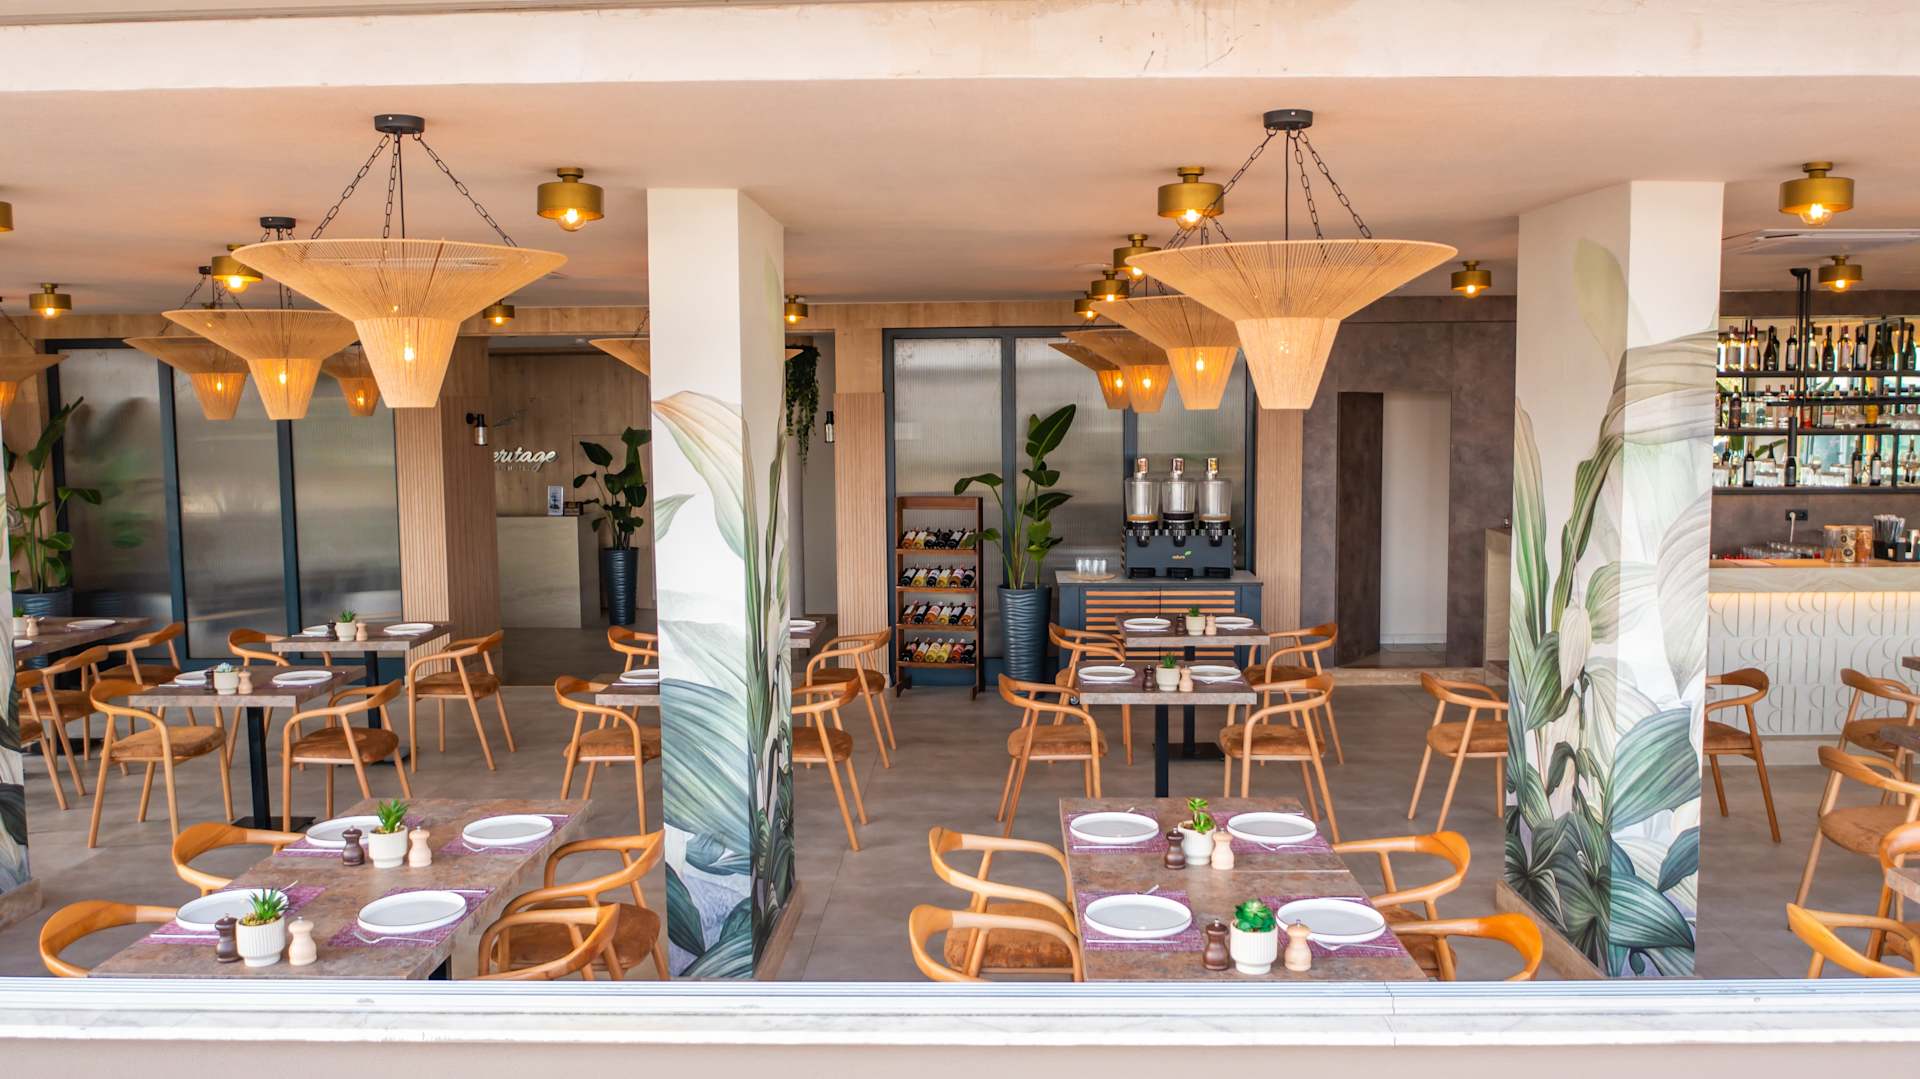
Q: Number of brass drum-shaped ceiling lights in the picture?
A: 13